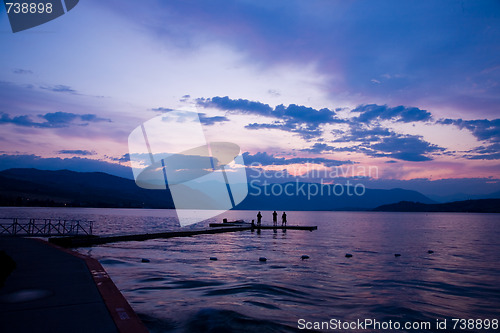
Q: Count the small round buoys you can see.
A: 7